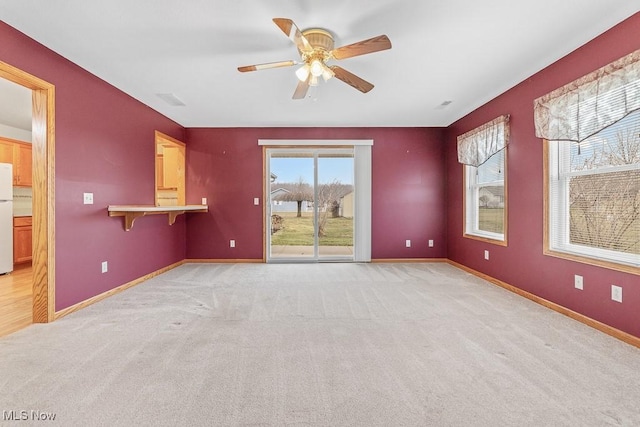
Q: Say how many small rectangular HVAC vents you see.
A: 2